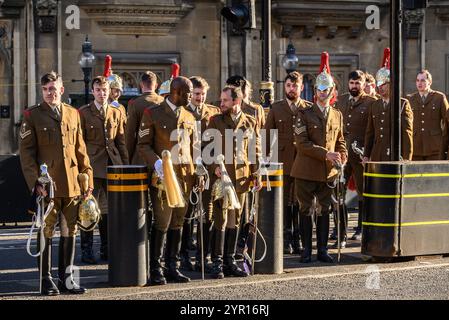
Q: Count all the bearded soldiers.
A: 2